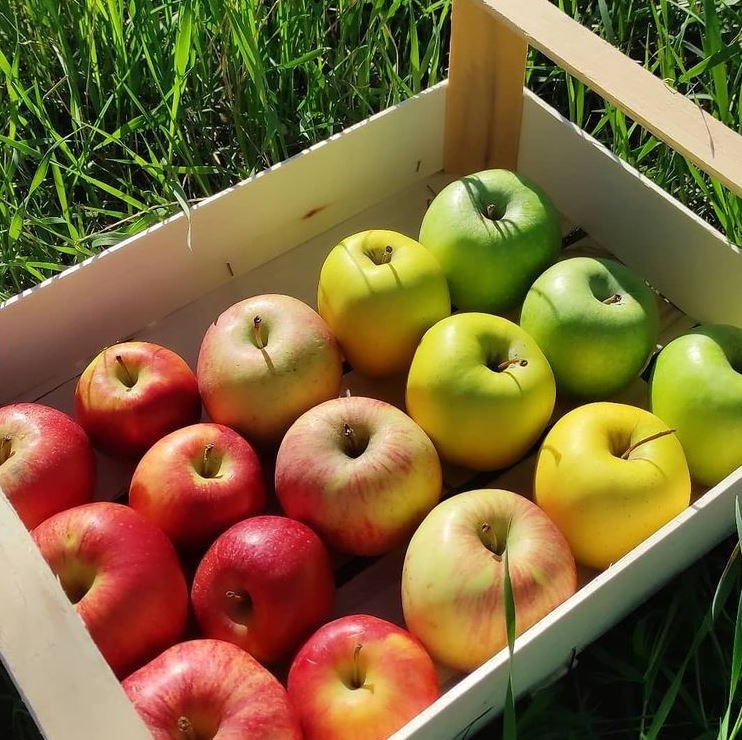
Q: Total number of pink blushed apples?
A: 3